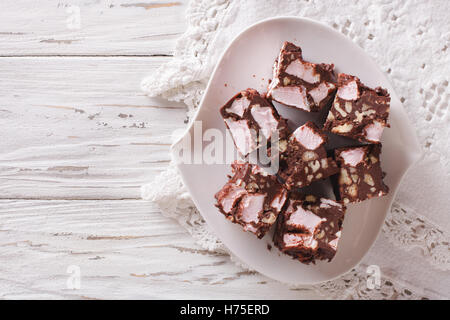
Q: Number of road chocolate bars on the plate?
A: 7